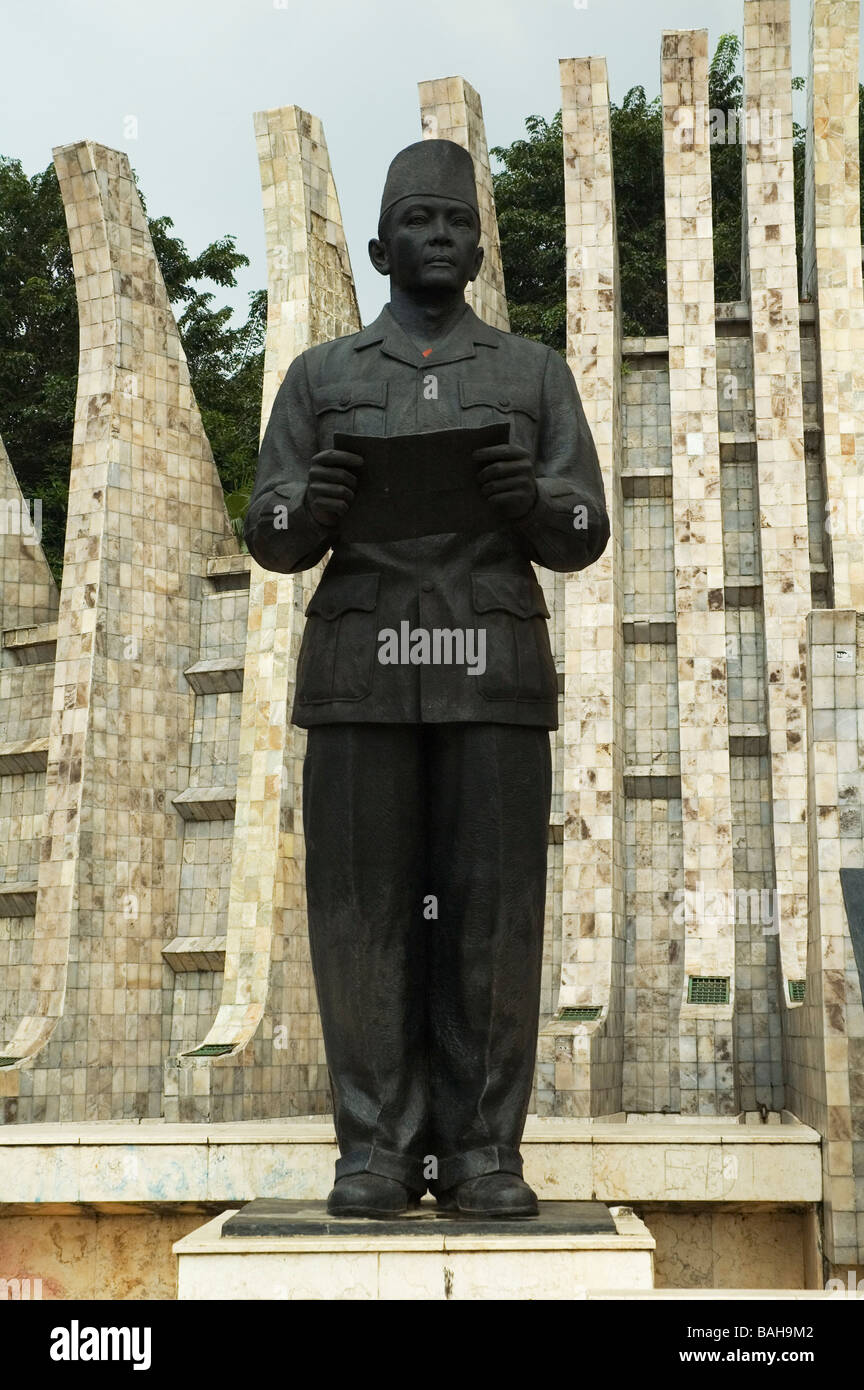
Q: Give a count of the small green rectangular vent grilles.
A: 5